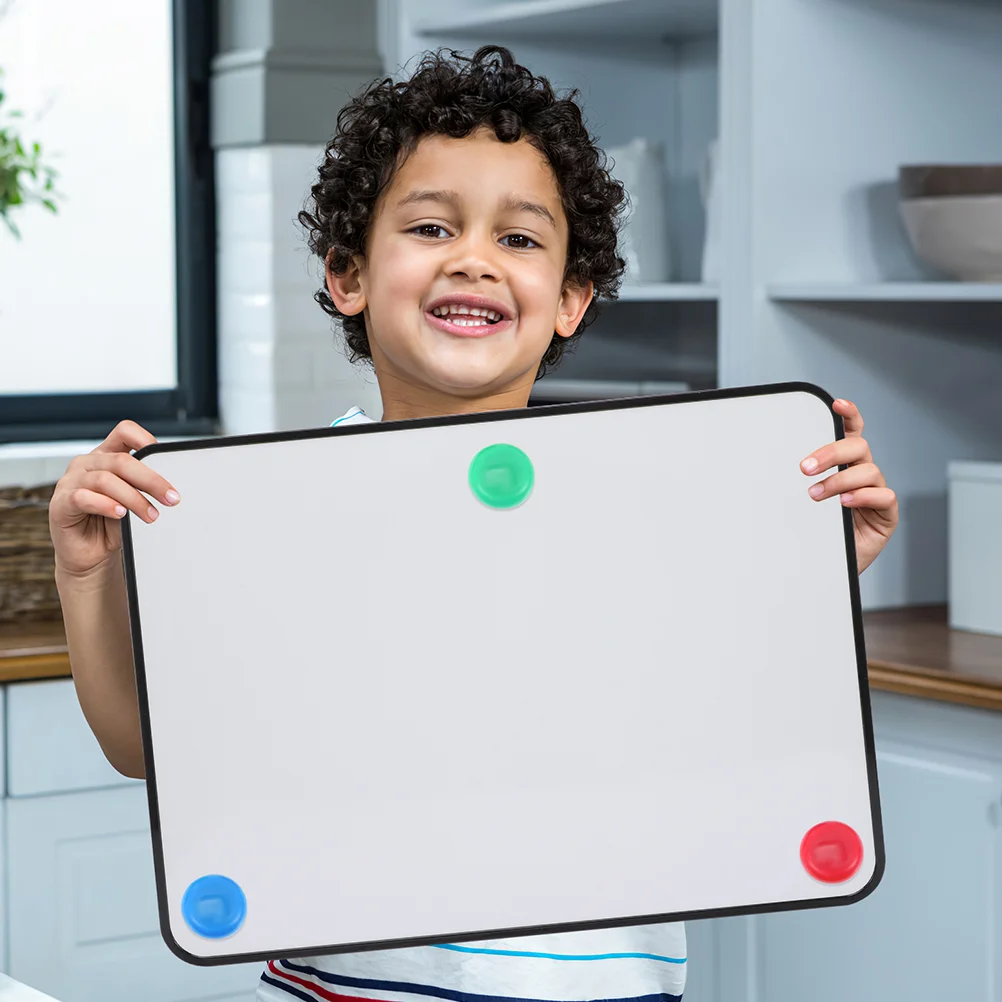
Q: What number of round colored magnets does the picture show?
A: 3